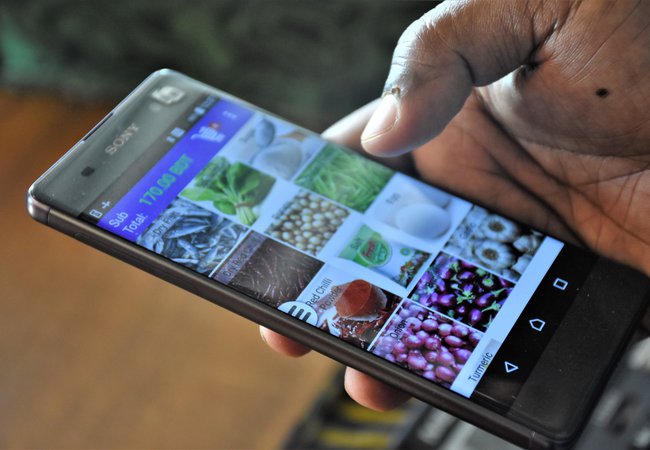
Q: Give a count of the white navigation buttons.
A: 3